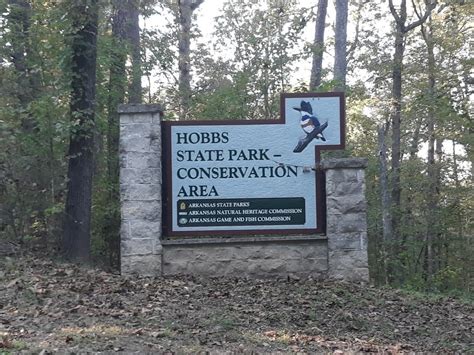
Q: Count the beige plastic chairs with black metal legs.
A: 0